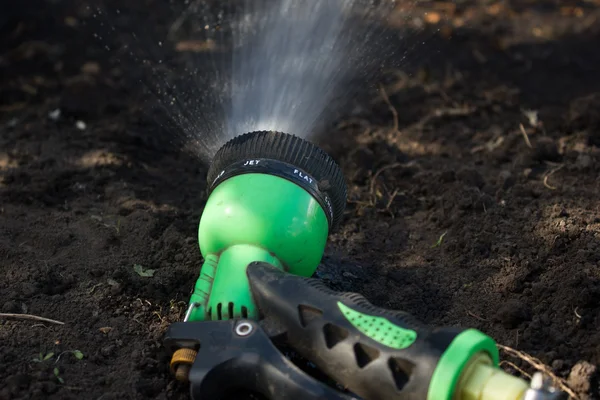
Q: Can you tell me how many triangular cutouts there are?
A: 4